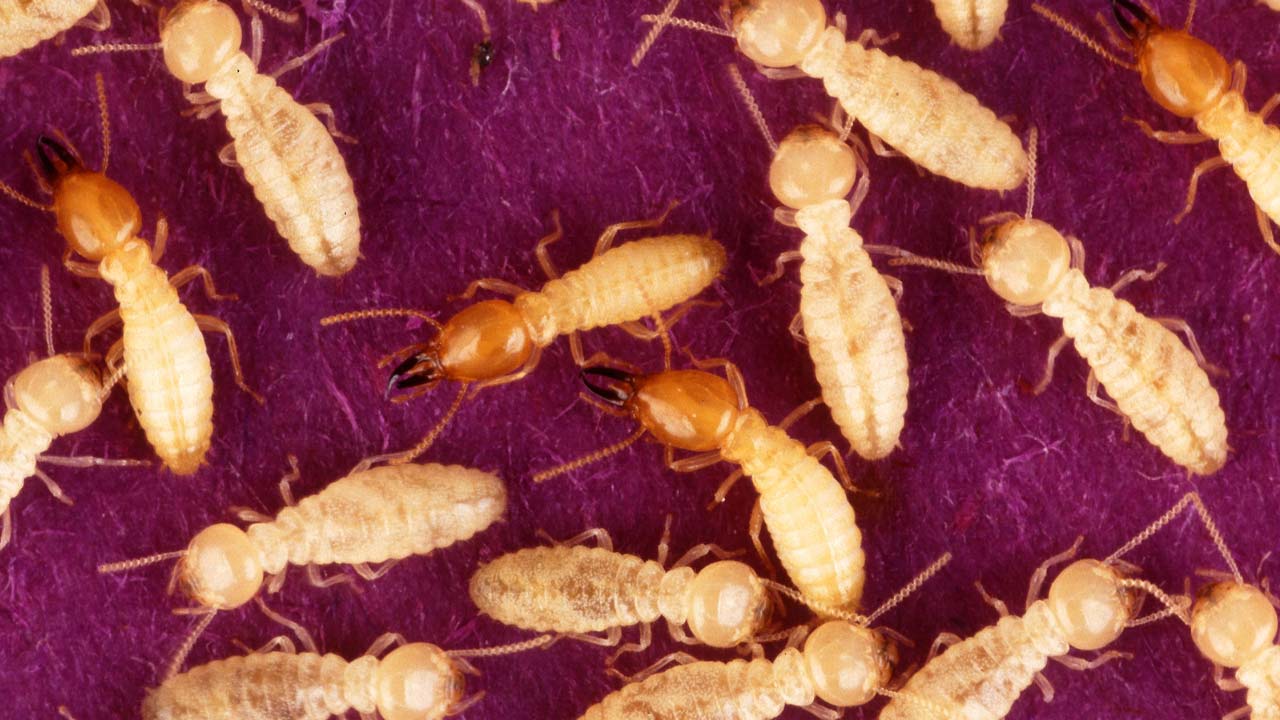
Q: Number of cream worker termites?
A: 13